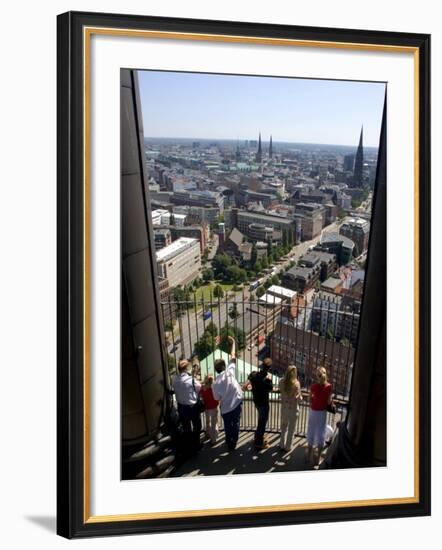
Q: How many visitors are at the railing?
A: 6